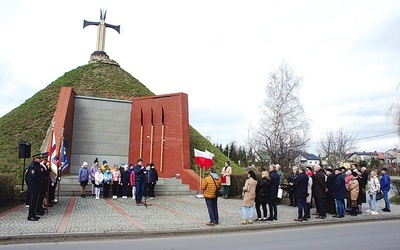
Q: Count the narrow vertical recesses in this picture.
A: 3